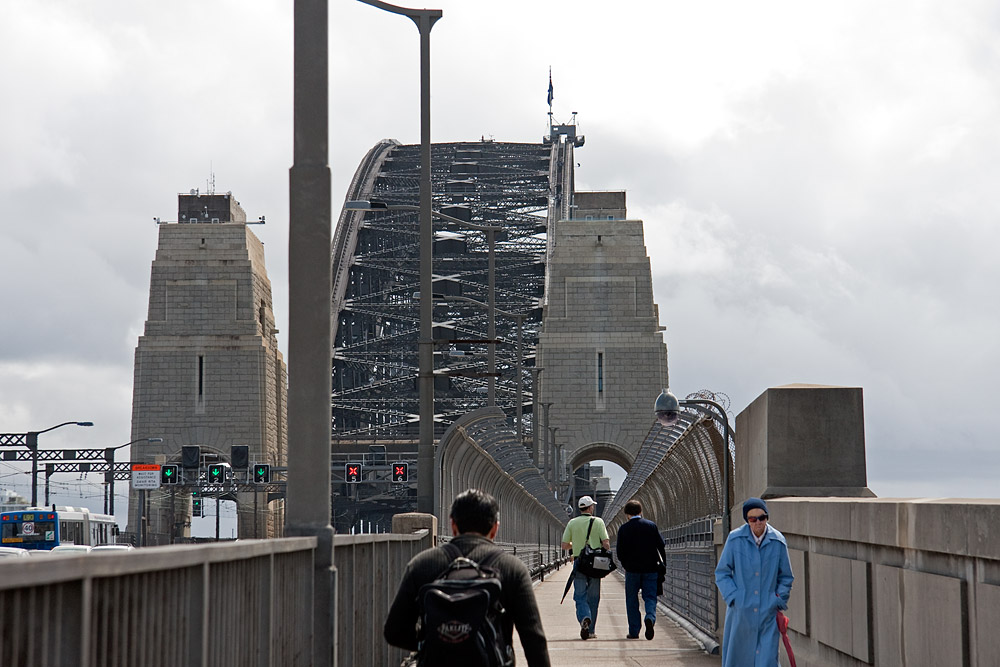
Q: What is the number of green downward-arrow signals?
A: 3